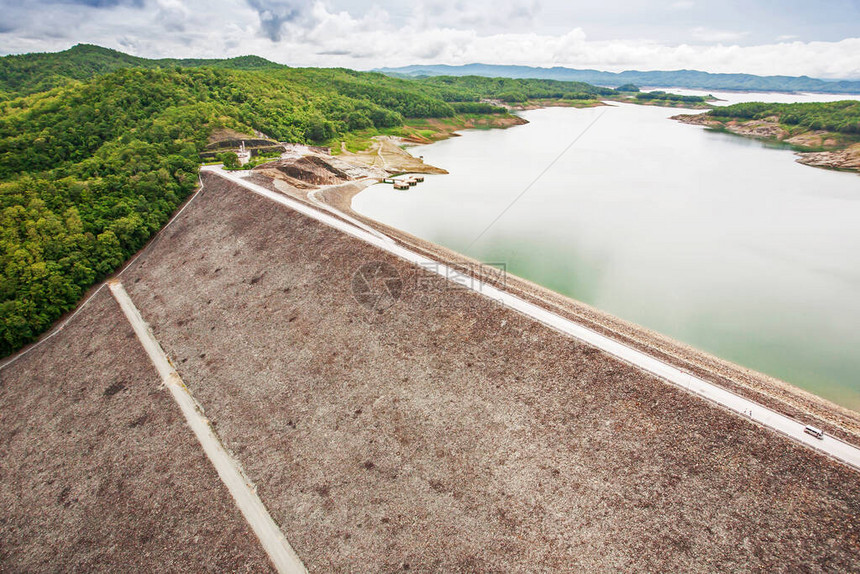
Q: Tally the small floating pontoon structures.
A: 3